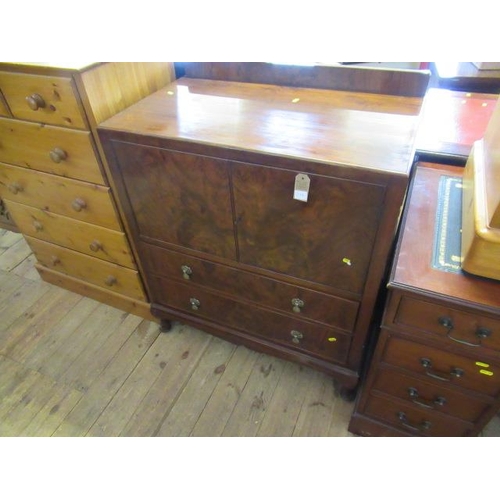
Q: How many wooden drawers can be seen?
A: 12